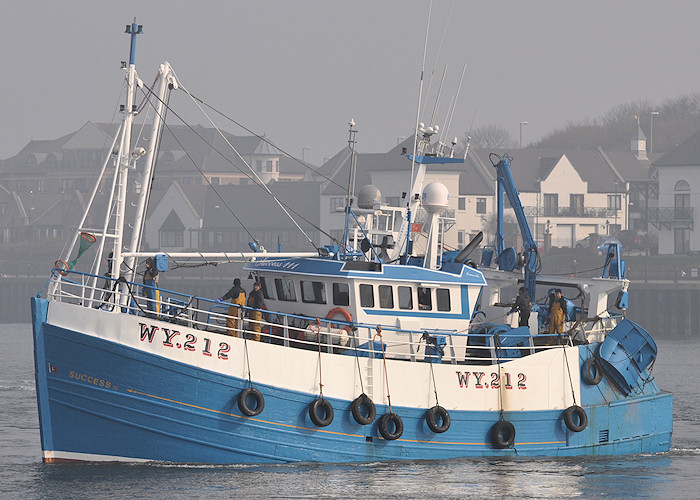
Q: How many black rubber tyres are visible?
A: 8